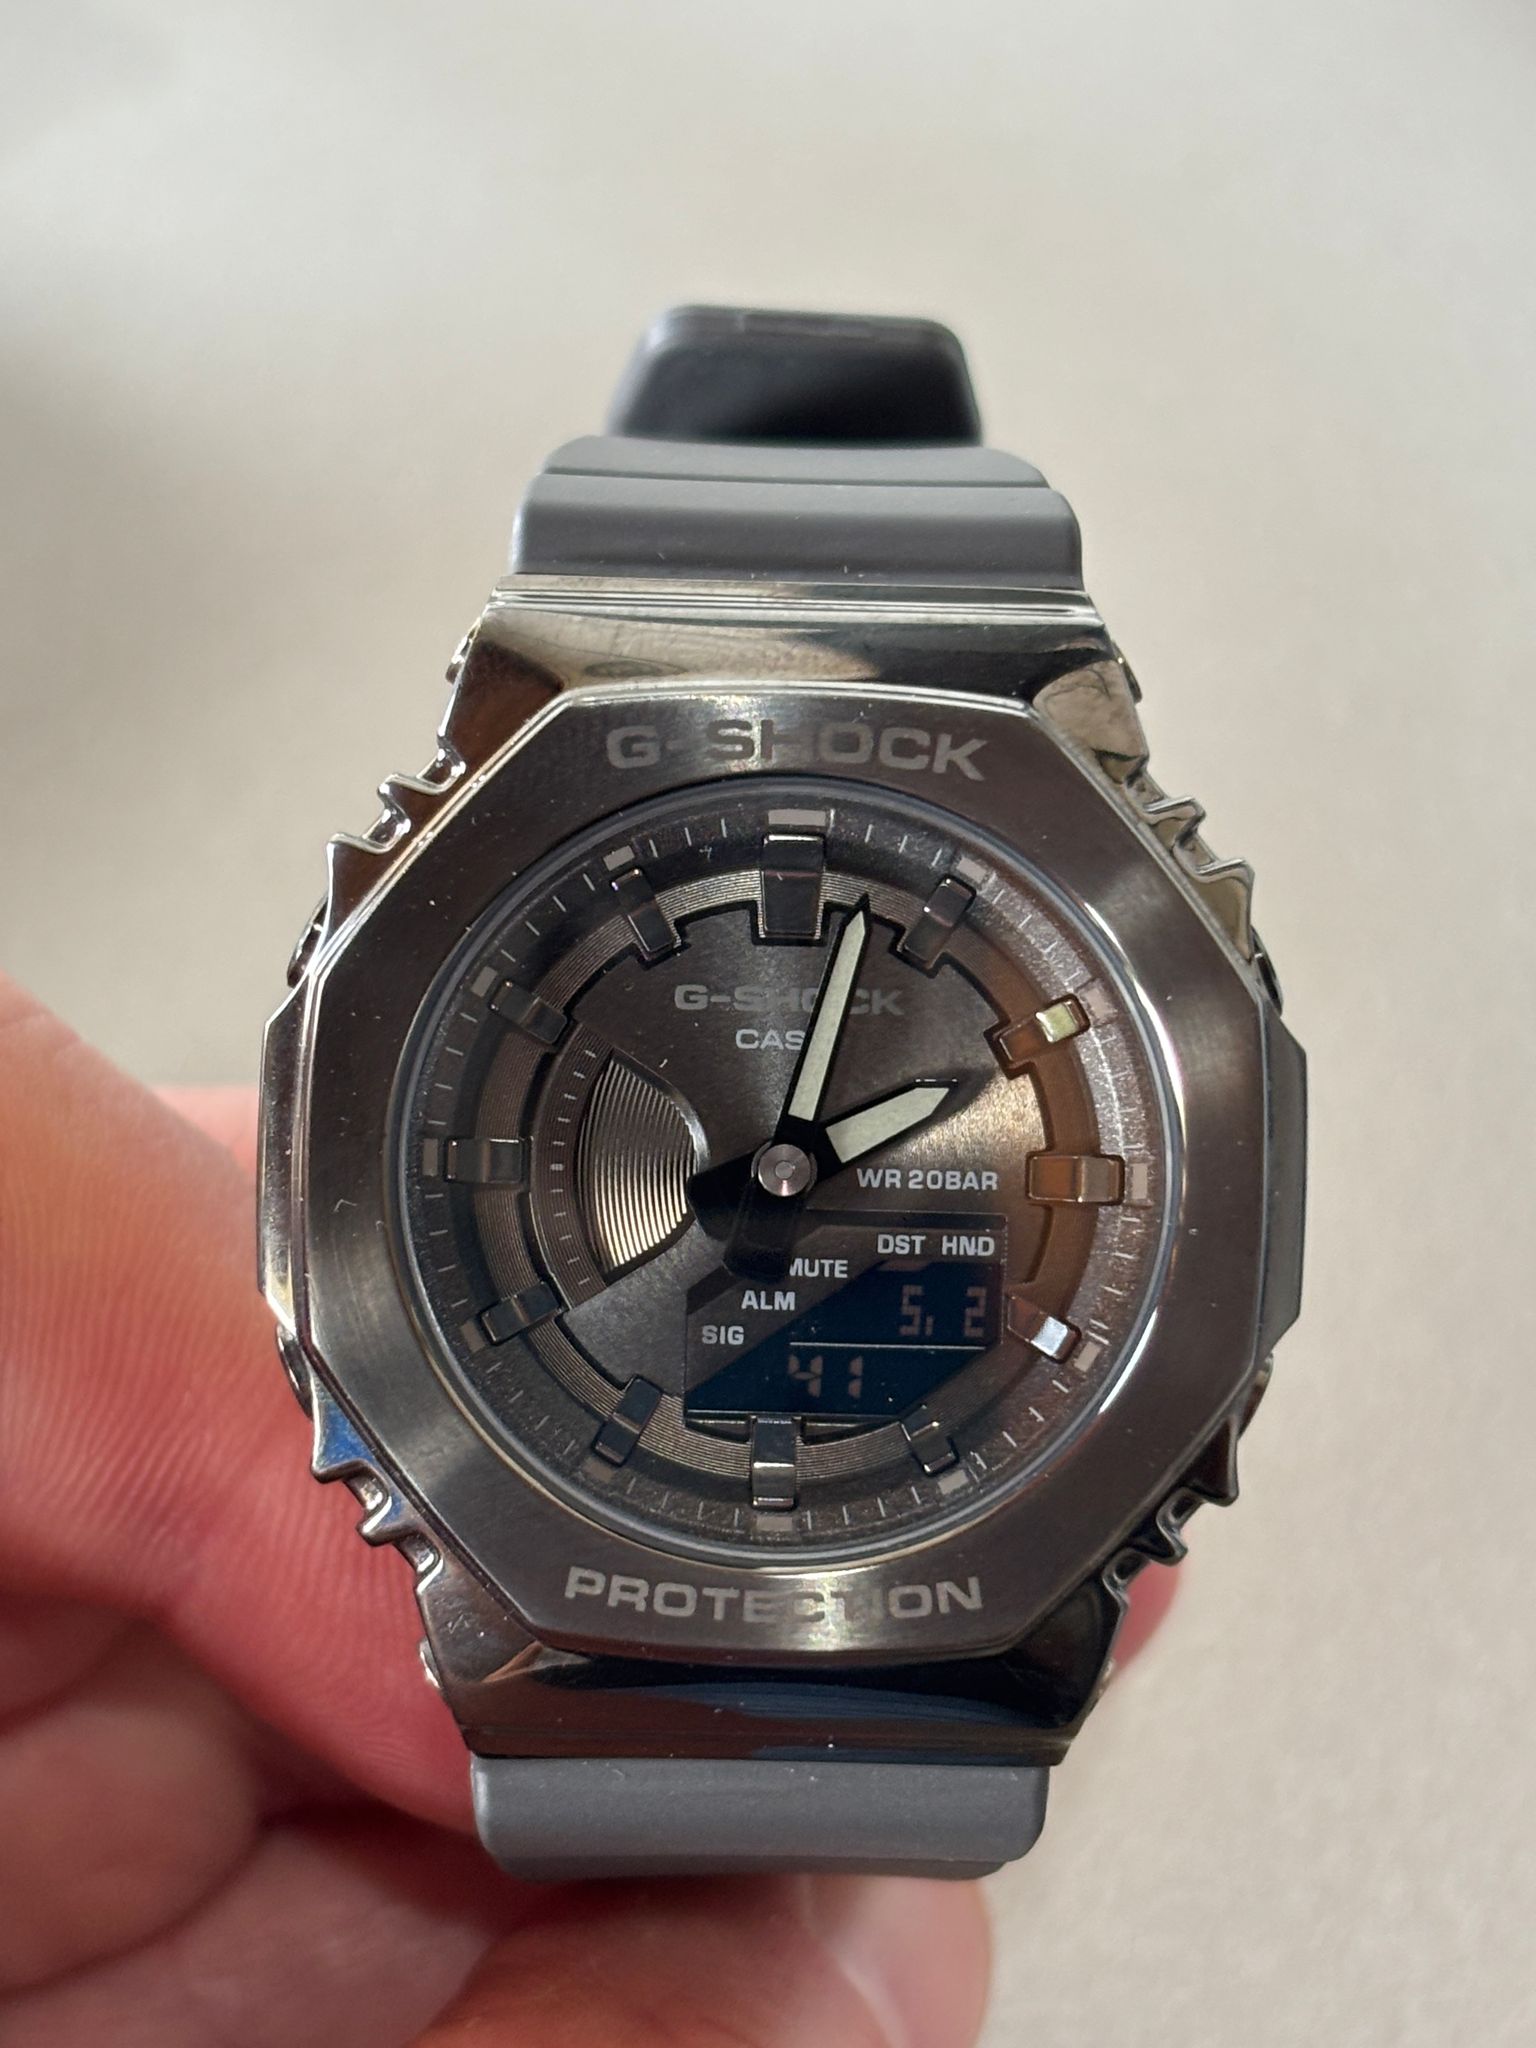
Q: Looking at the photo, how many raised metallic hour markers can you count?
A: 12